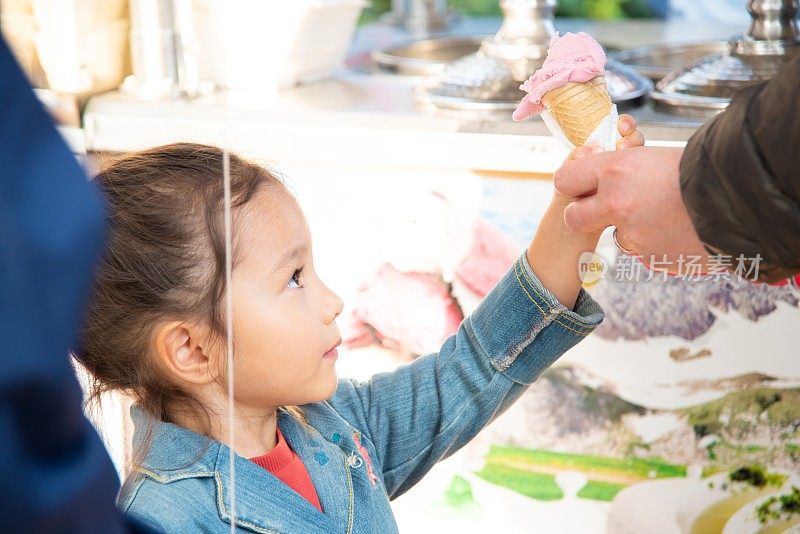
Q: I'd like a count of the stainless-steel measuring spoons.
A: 0